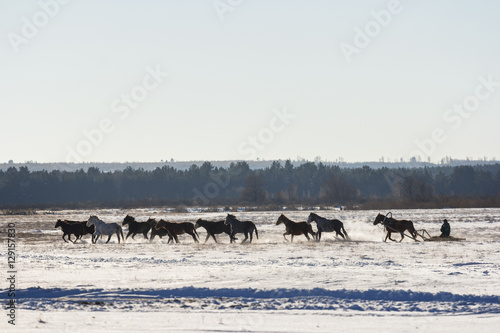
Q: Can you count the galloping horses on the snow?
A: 11